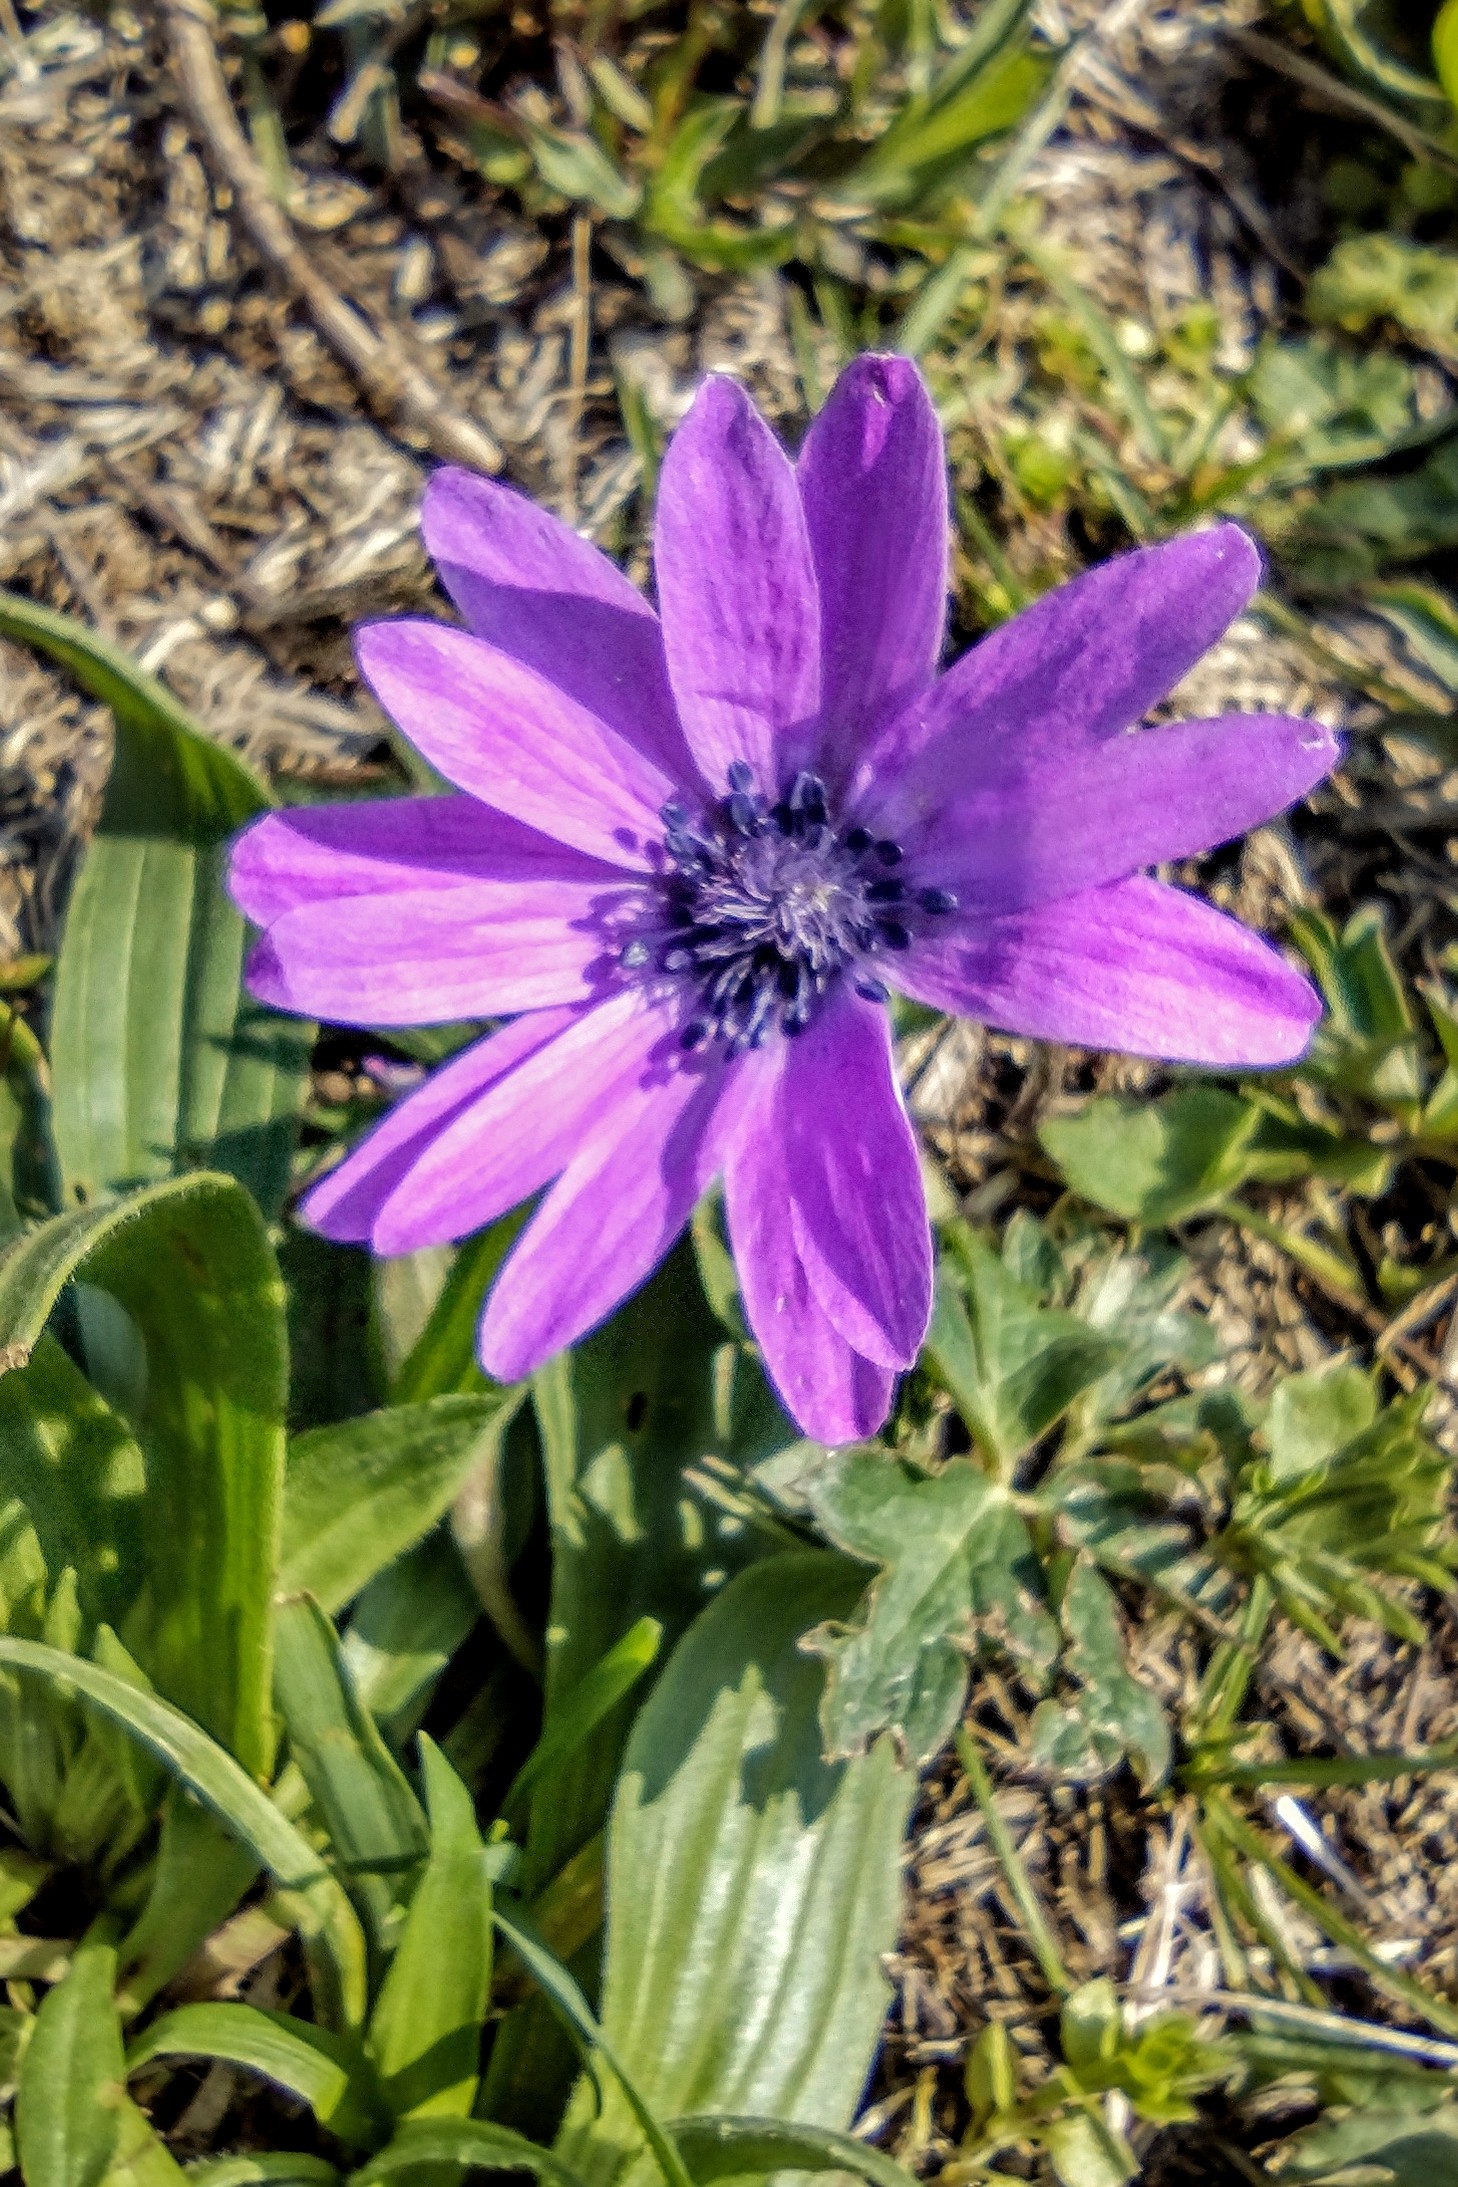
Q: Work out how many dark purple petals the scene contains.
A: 14